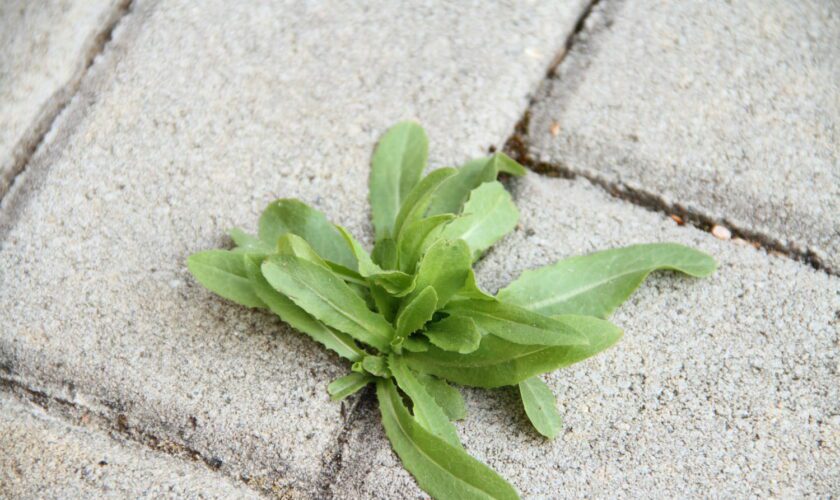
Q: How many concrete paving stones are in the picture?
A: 5